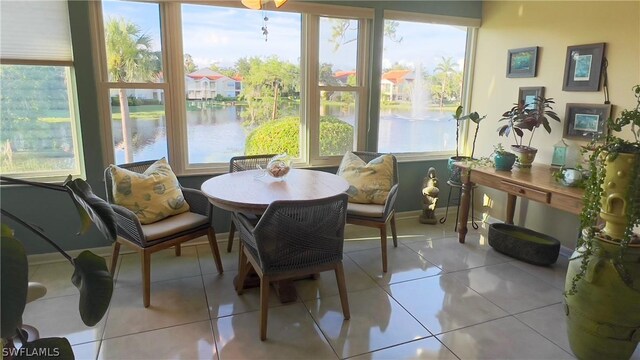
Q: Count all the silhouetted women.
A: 0